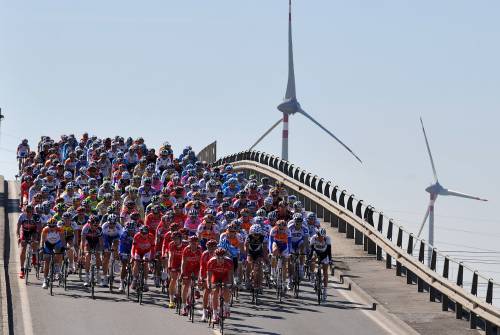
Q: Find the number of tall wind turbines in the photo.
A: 2